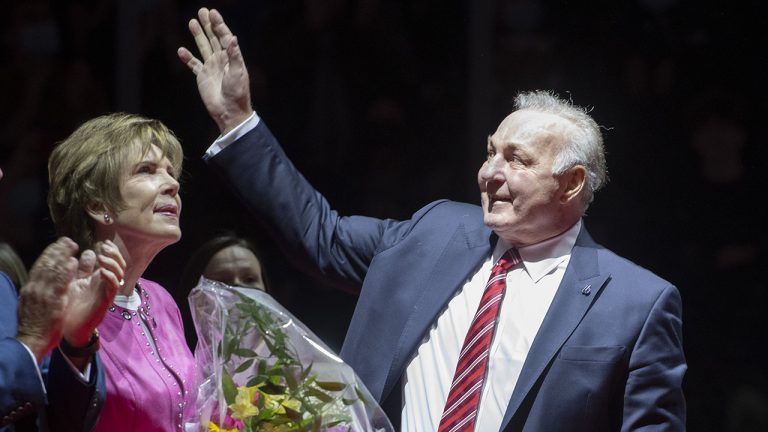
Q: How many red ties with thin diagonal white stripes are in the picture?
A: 1